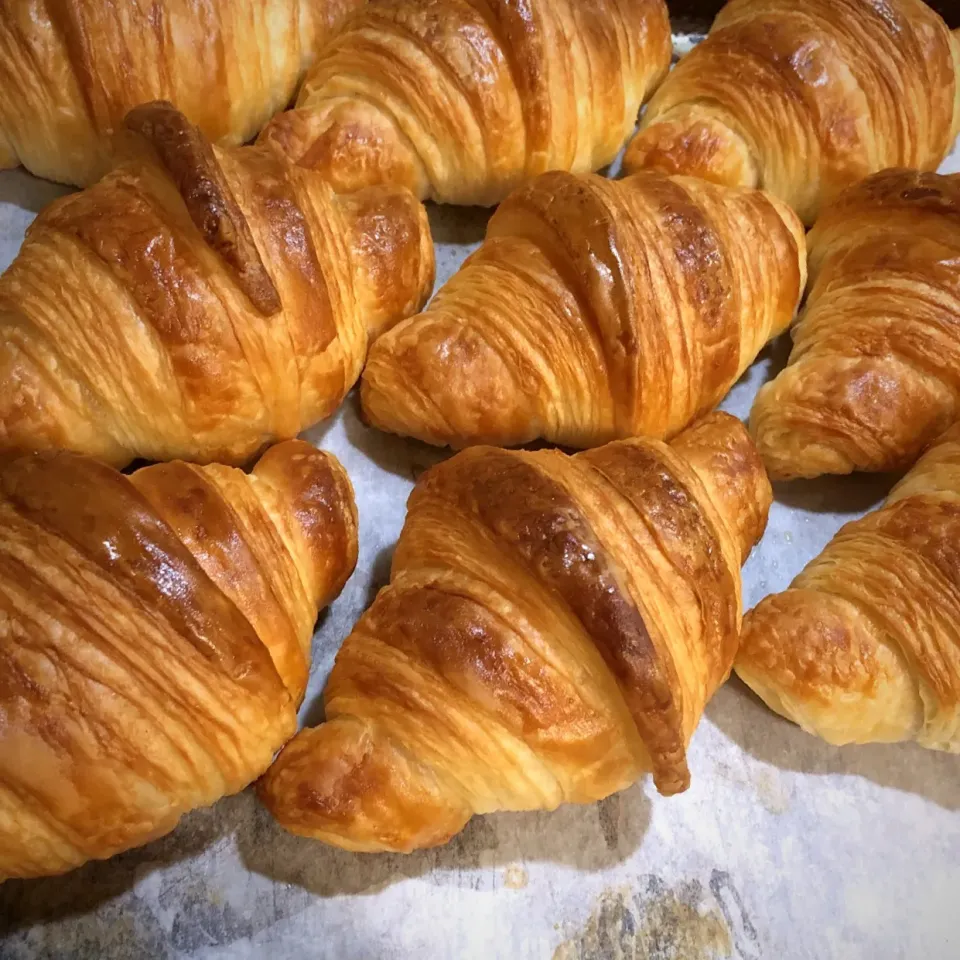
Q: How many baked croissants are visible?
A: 9